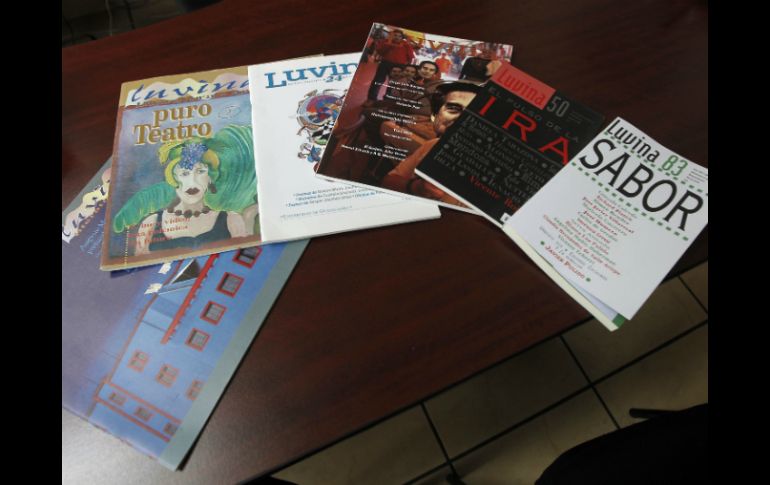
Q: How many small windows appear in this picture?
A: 10